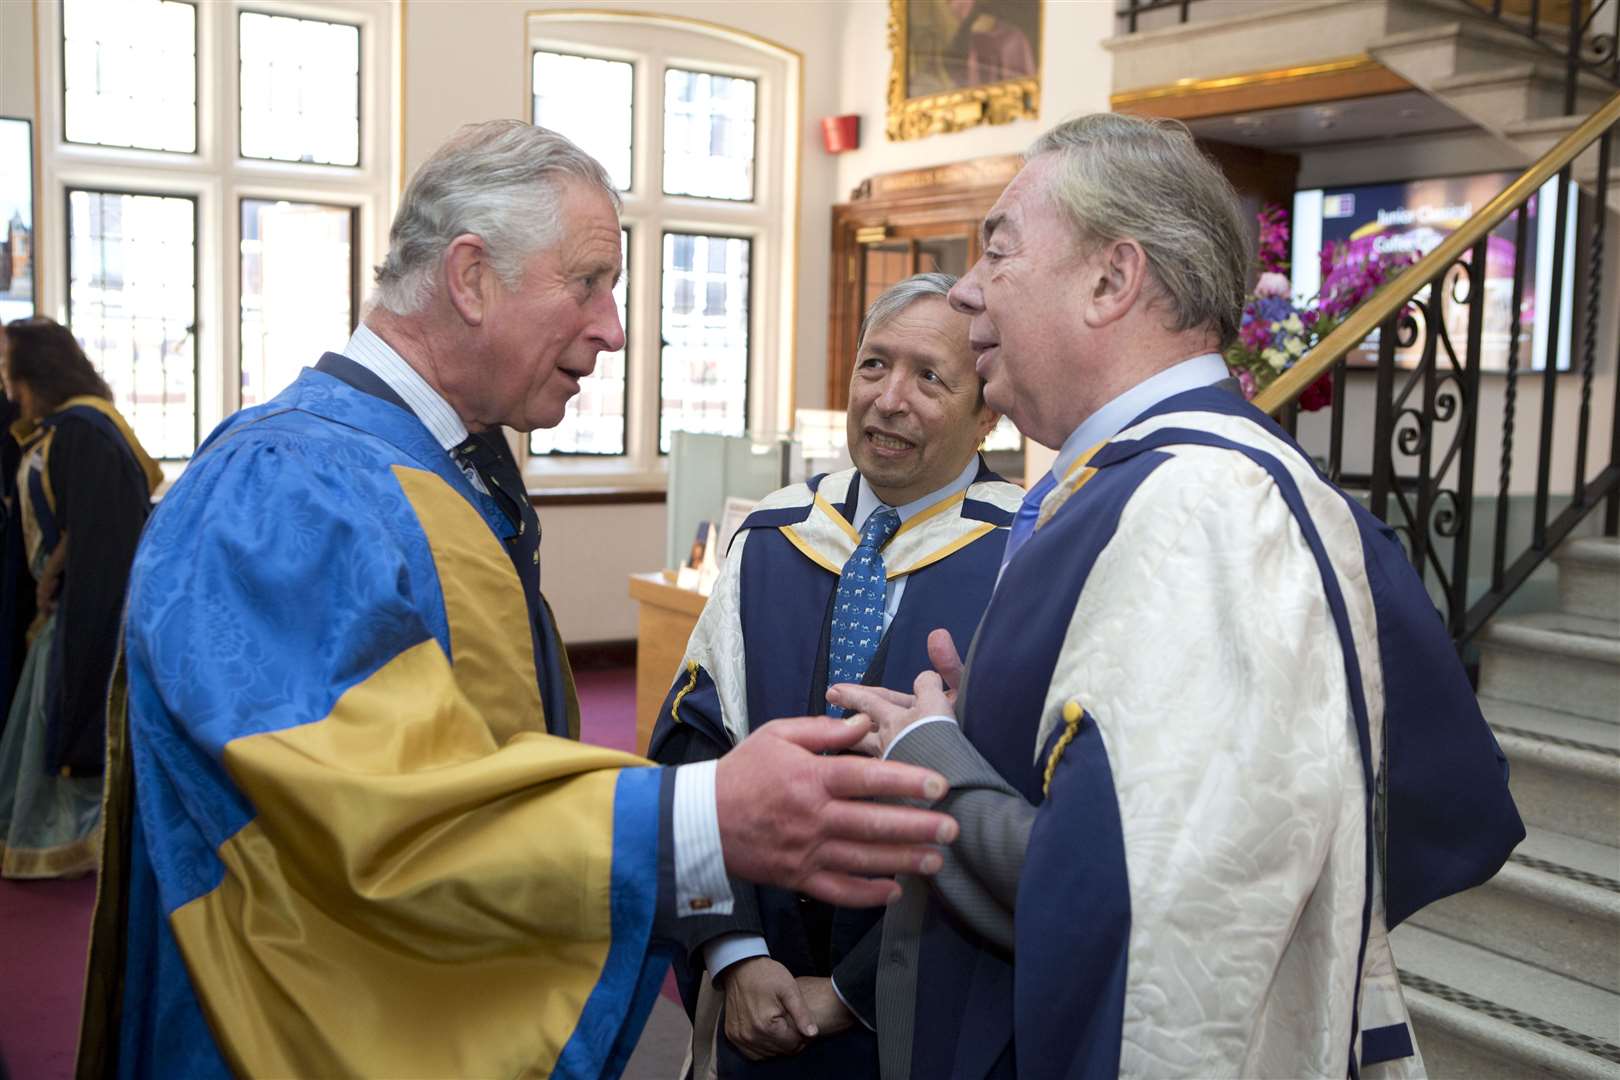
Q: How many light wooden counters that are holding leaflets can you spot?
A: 1